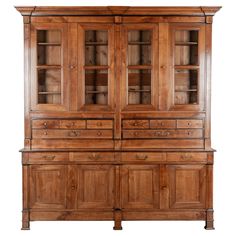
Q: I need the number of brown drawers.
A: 12